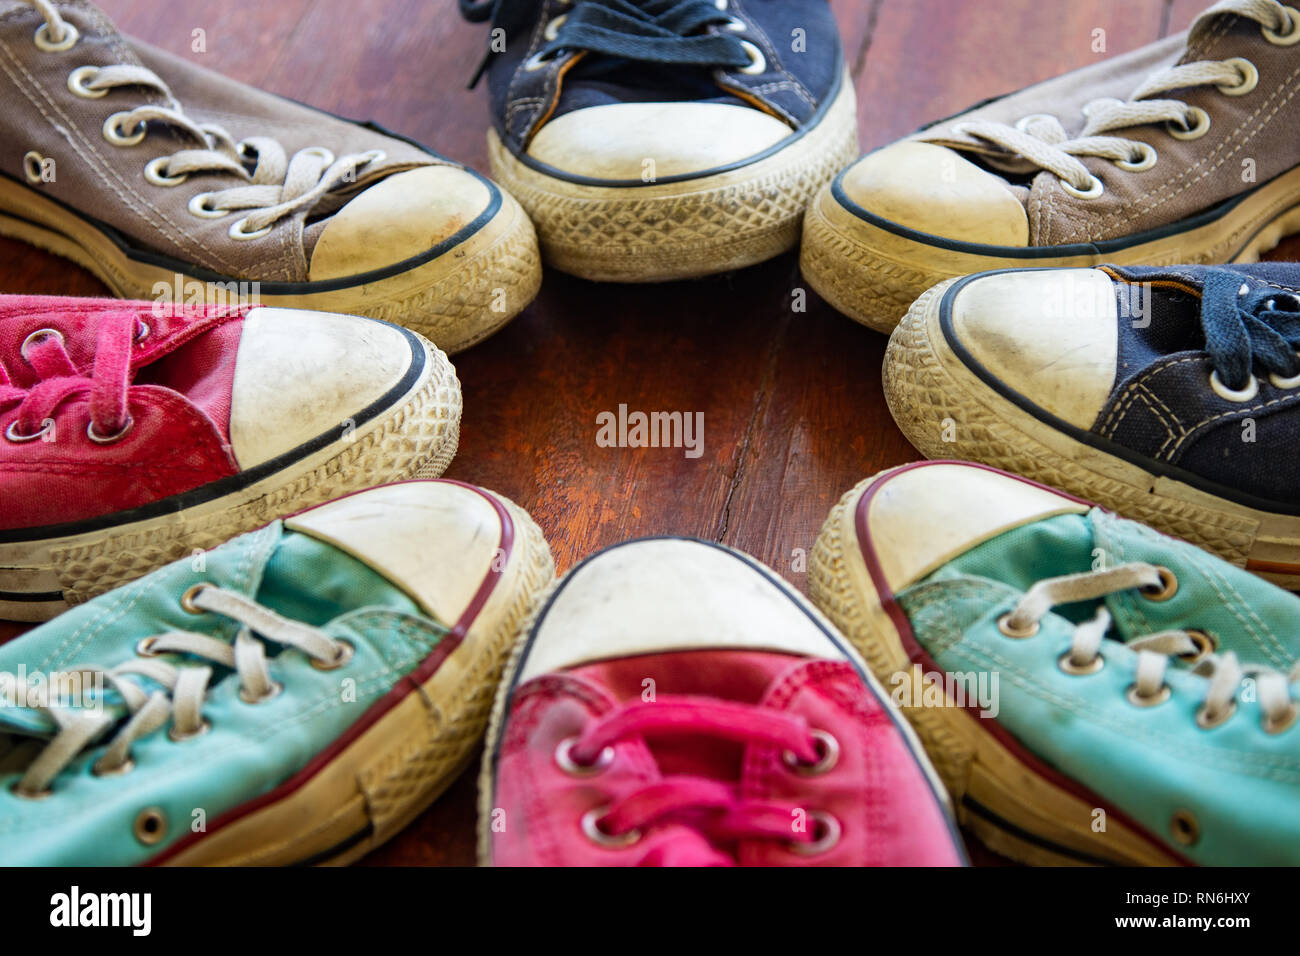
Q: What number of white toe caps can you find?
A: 8